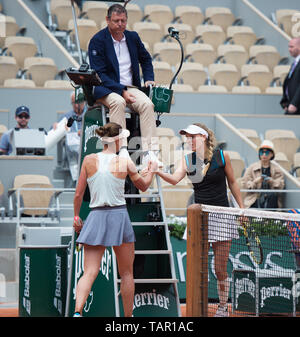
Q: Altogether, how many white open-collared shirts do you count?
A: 1